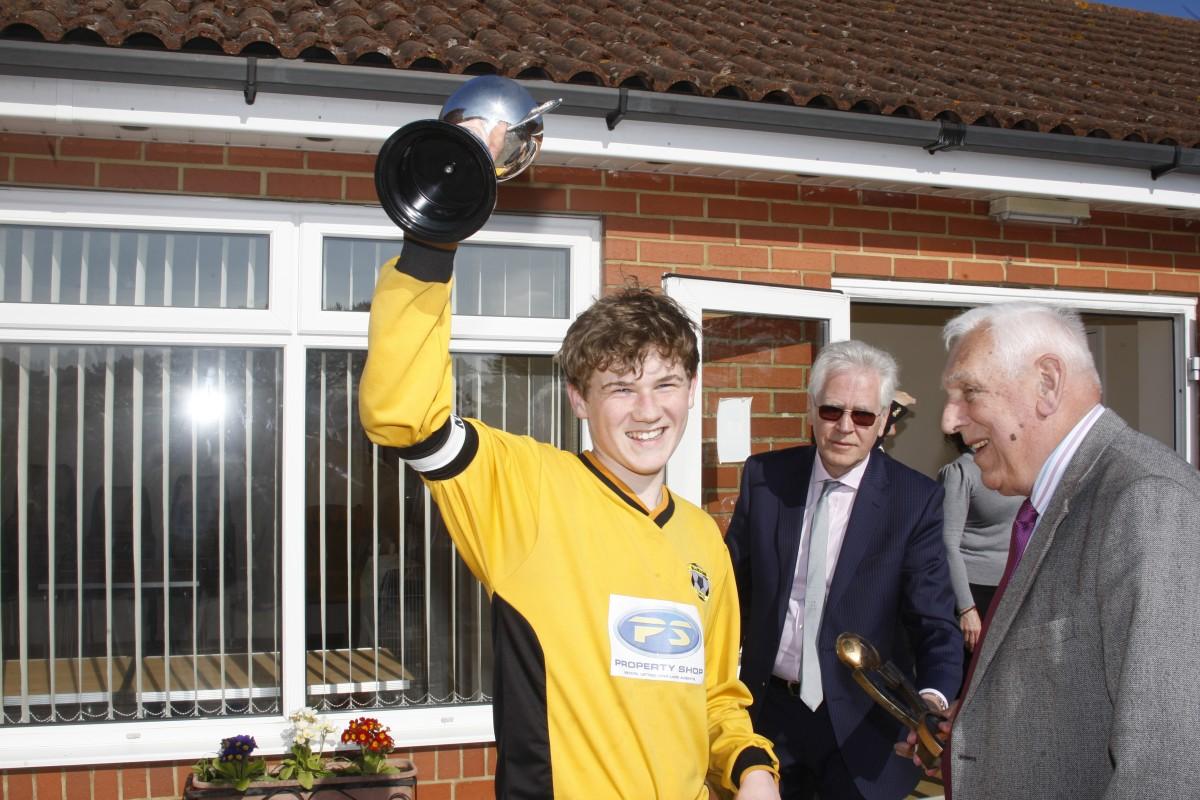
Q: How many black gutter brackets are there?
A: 4